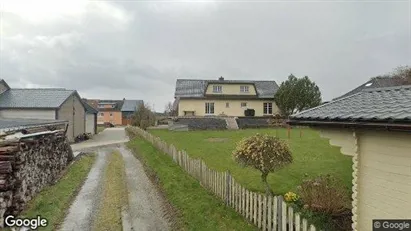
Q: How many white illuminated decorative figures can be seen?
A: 0